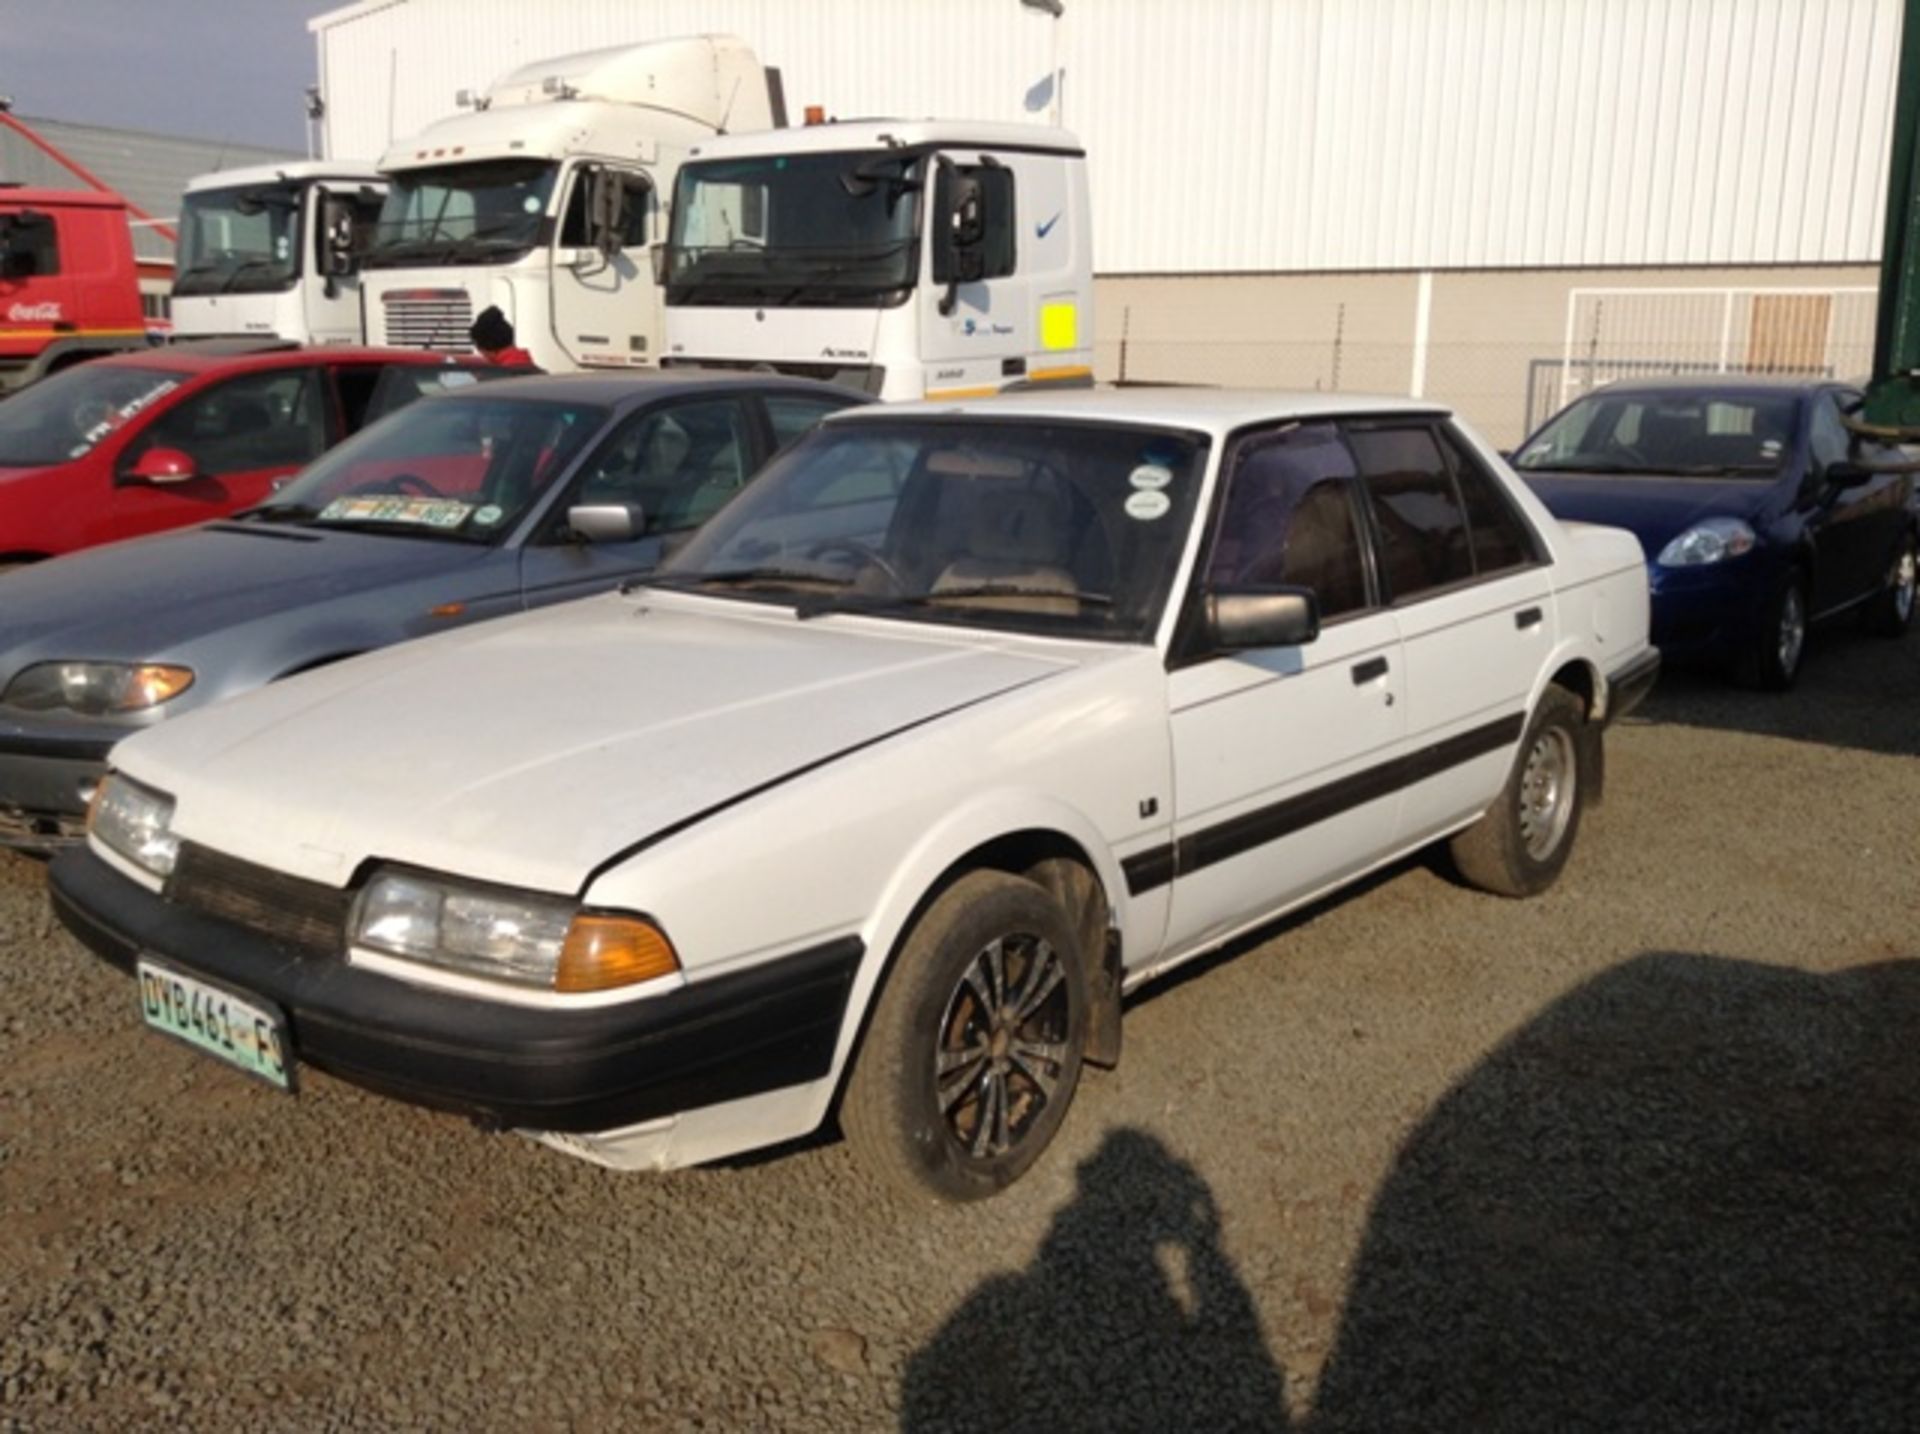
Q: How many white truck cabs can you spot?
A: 3